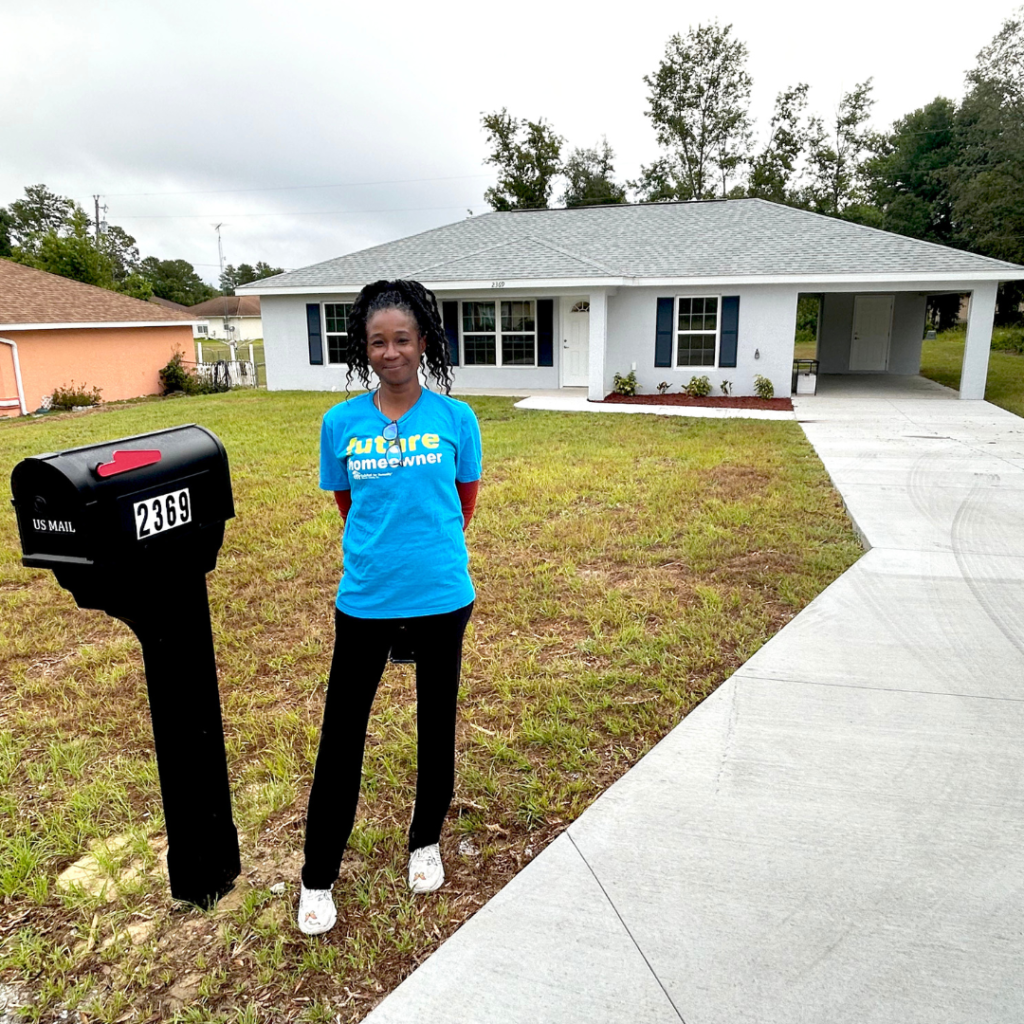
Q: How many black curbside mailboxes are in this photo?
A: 1